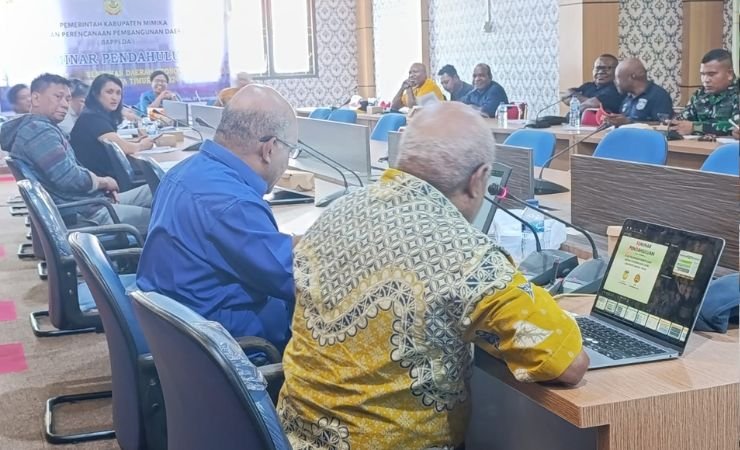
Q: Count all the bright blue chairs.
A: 6